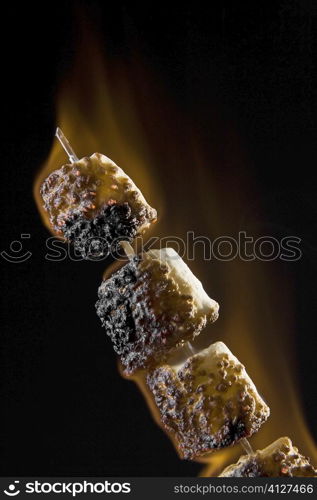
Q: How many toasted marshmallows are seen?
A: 4